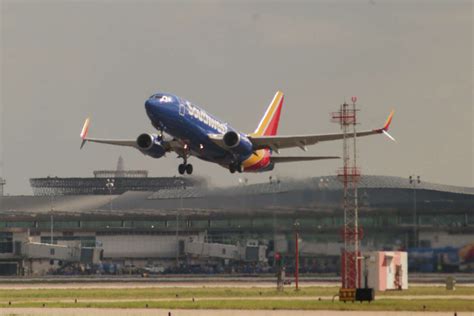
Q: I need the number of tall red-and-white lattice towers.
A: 1